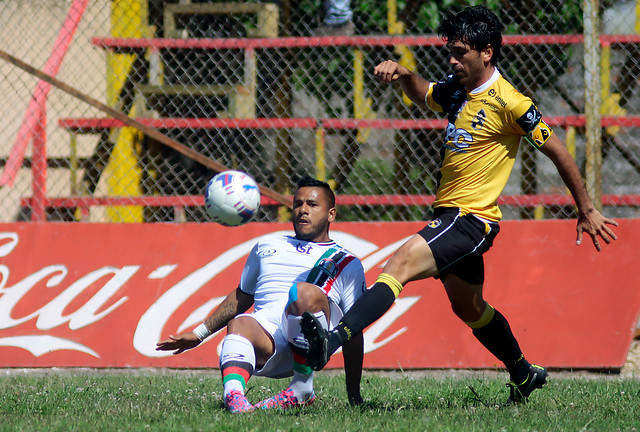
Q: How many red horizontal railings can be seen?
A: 3